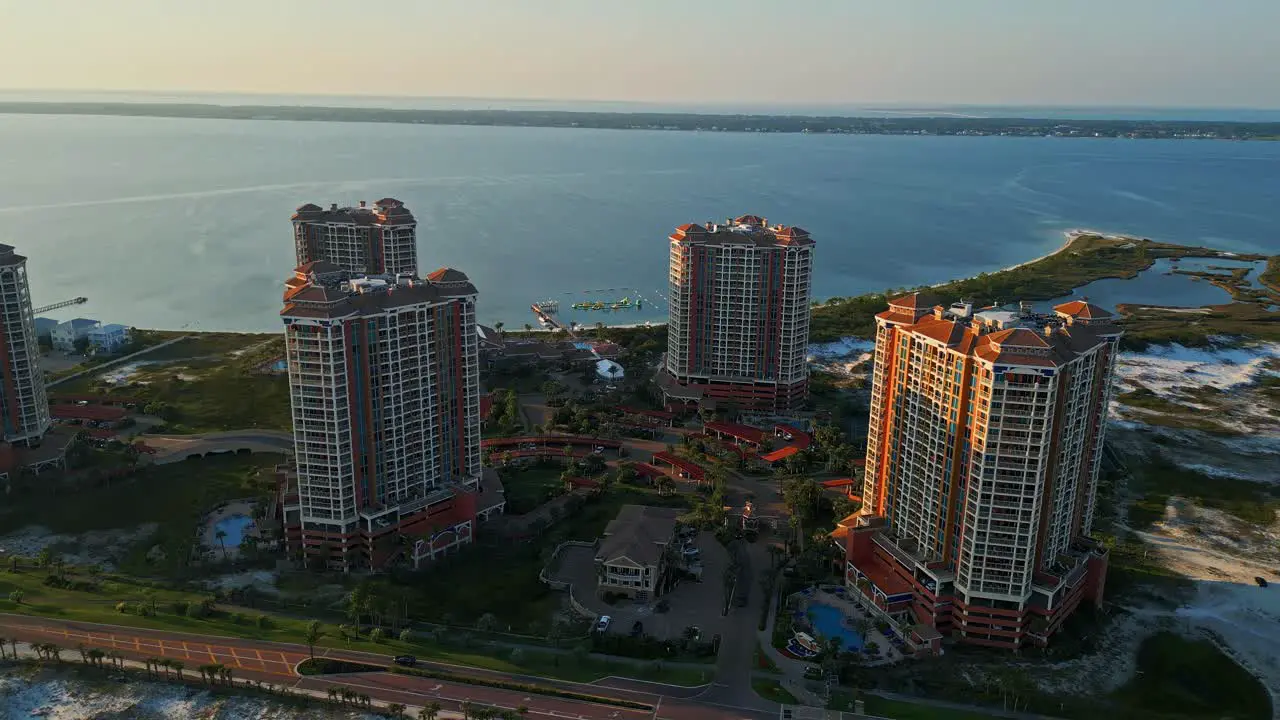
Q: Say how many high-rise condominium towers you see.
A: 5